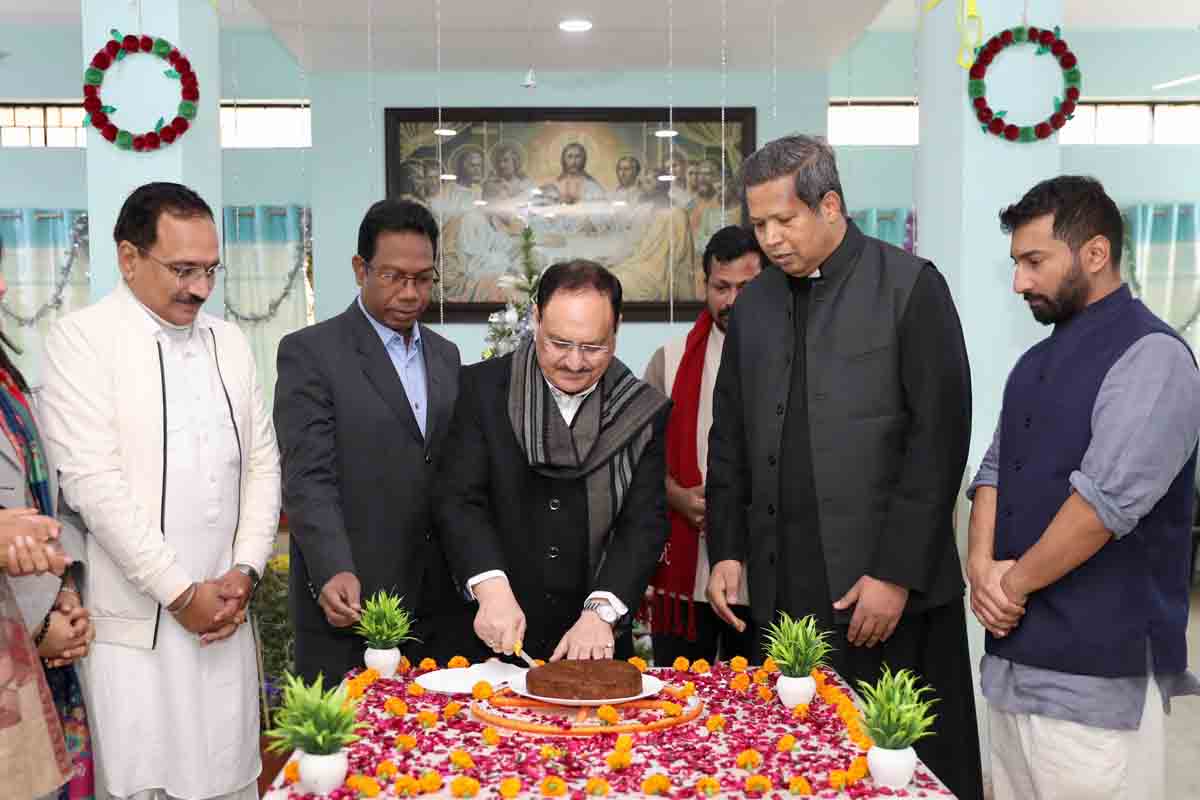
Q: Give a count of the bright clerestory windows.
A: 4